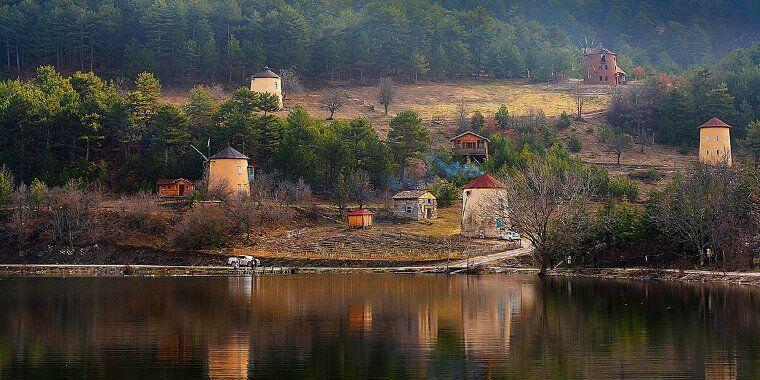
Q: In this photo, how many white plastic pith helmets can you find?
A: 0